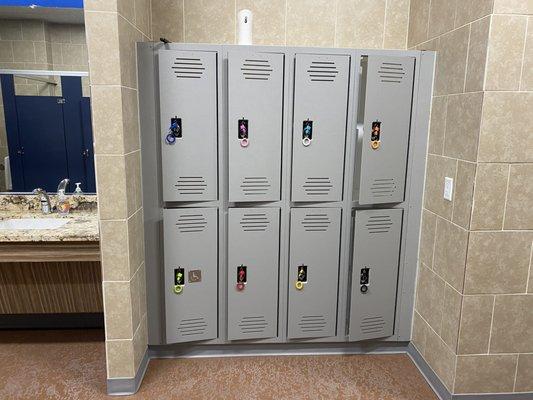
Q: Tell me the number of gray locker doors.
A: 8